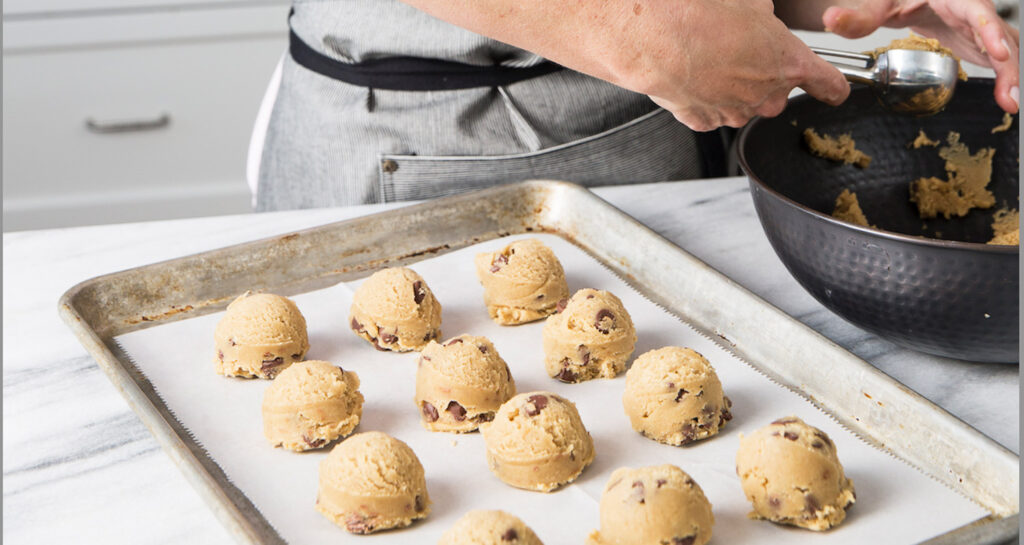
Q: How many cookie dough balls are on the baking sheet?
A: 12